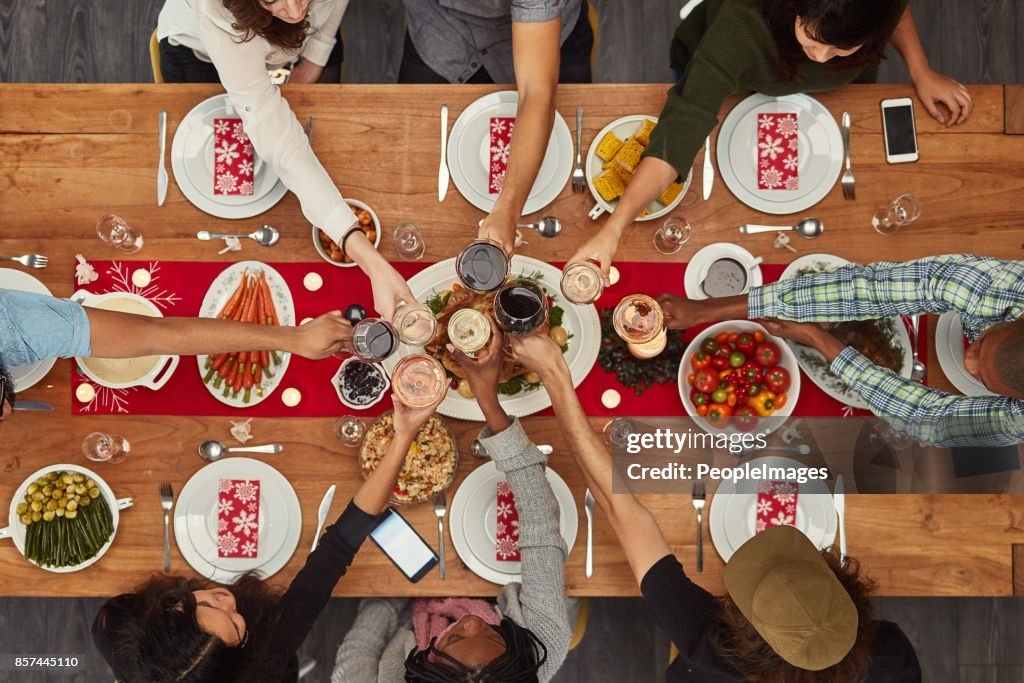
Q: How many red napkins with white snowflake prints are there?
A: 6